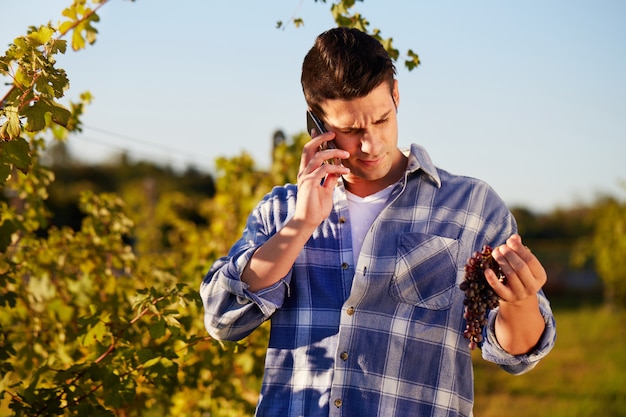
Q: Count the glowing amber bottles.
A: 0